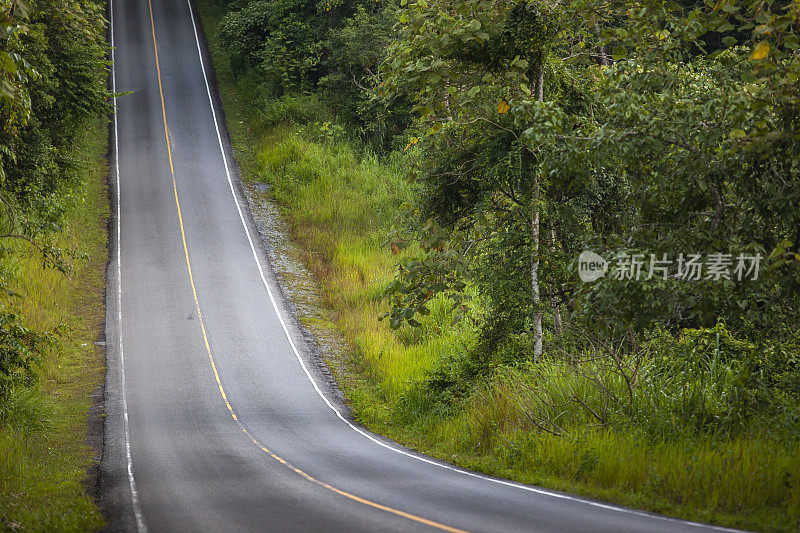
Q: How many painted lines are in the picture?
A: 3